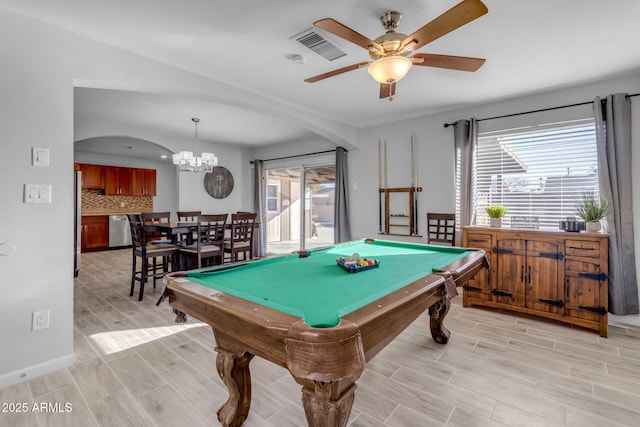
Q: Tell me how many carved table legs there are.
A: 3